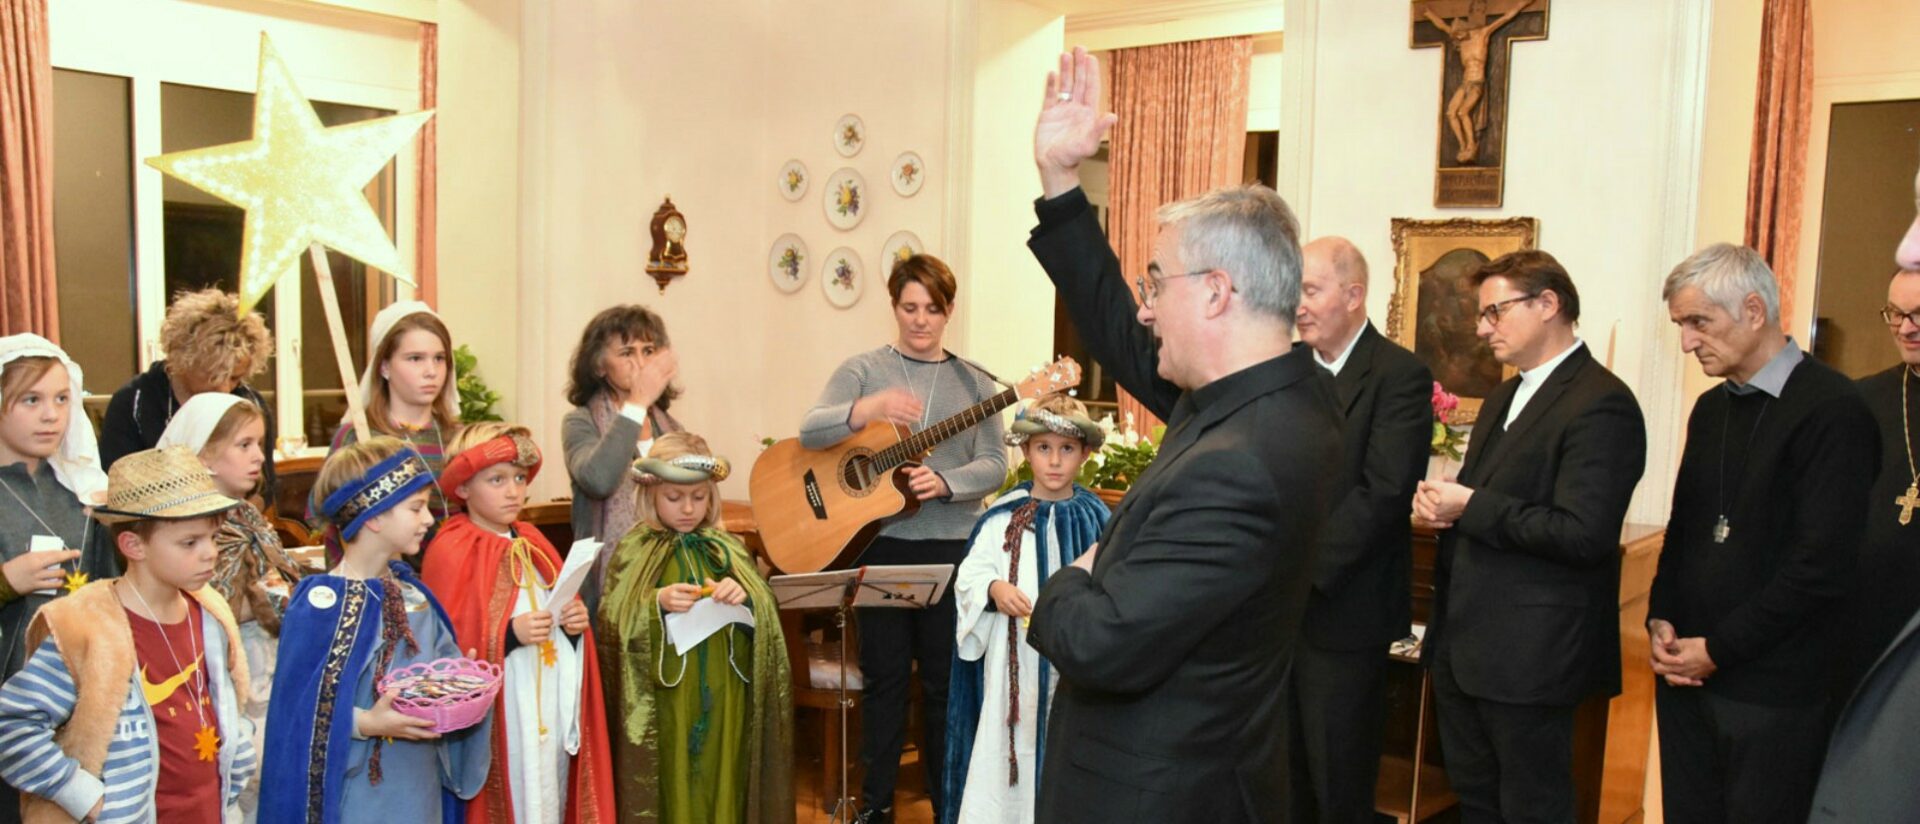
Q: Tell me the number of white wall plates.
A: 7